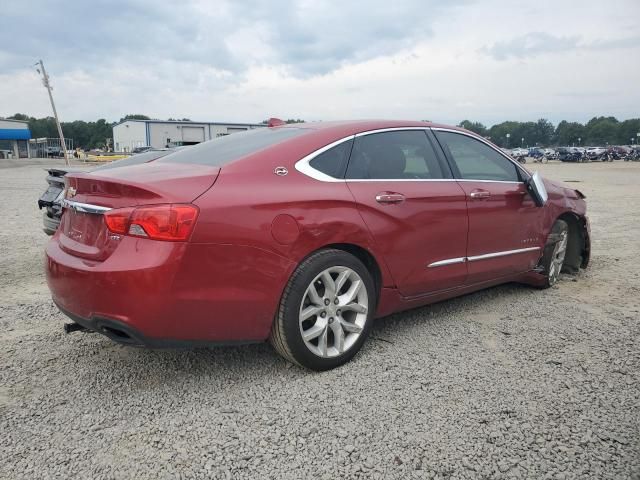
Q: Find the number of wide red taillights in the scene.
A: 1